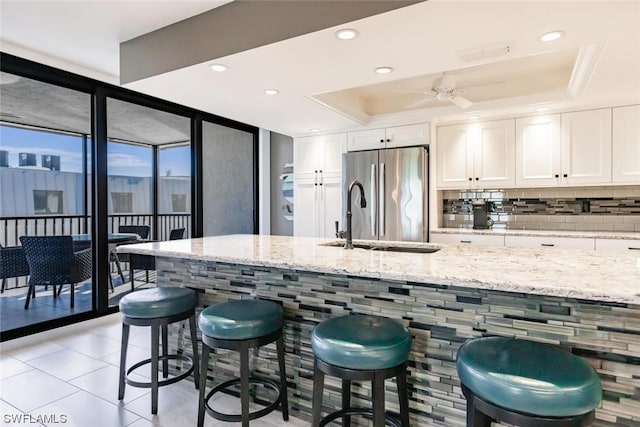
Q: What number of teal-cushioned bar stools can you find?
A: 4